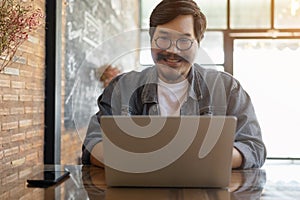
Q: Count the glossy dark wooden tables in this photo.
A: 1